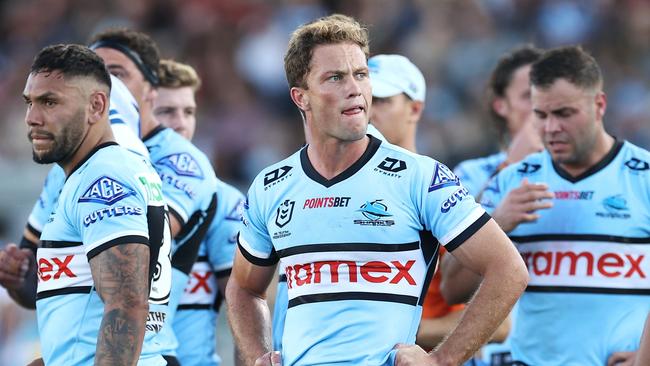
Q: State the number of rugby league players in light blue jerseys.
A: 6